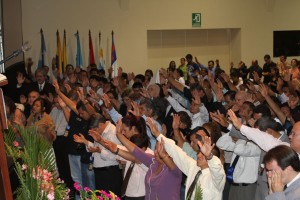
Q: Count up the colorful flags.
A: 7